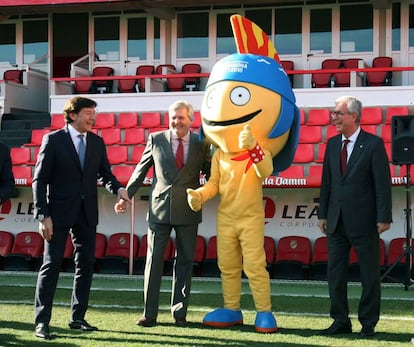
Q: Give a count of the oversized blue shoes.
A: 2